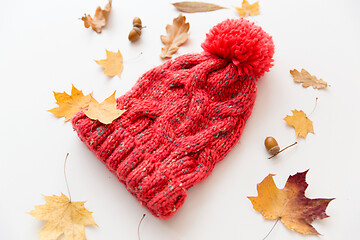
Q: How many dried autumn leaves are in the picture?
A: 11